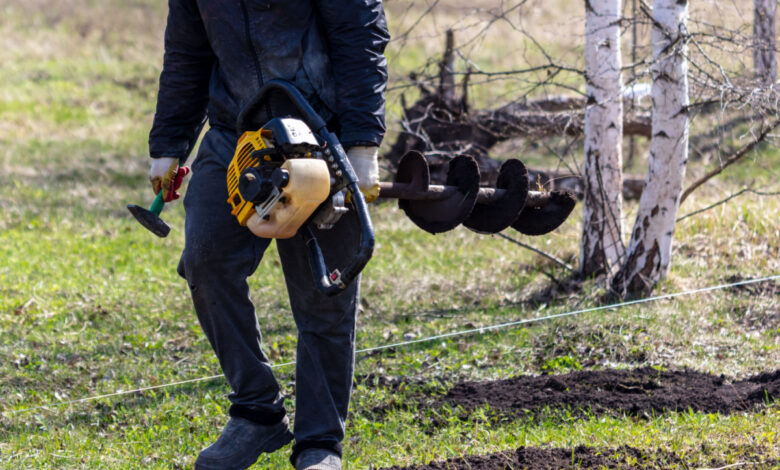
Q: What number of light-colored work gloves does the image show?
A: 2